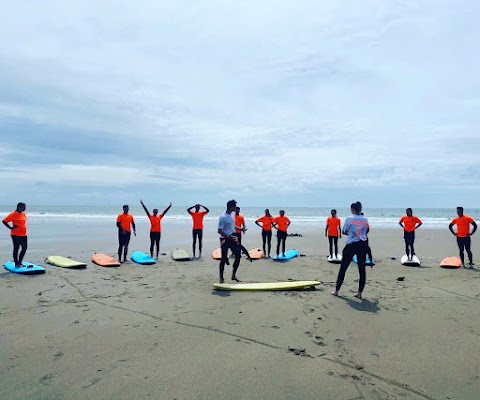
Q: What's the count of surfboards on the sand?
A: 13